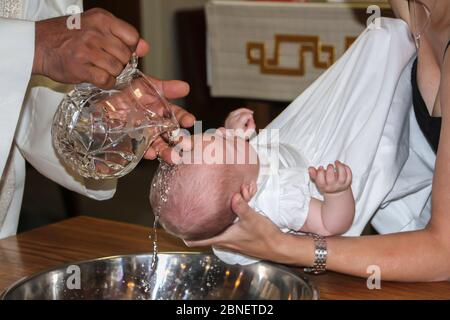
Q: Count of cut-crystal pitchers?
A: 1